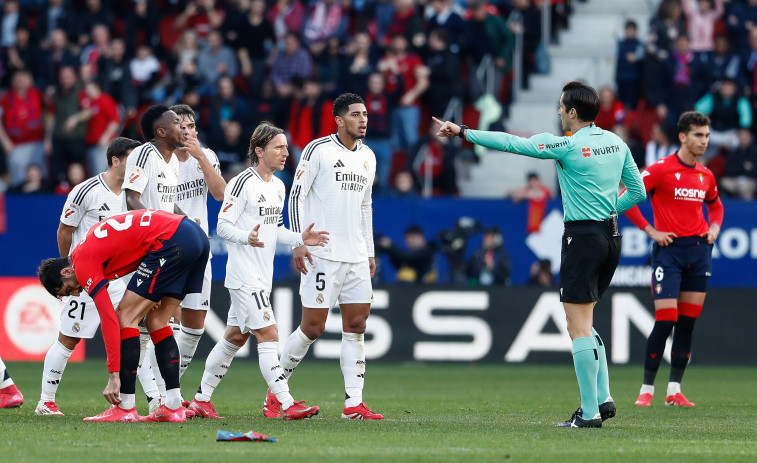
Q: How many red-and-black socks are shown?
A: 4